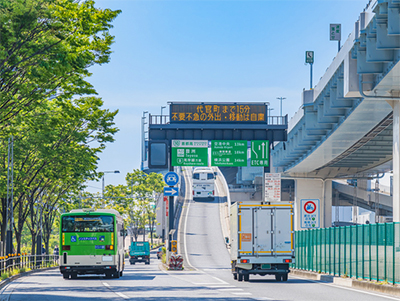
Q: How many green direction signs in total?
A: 3